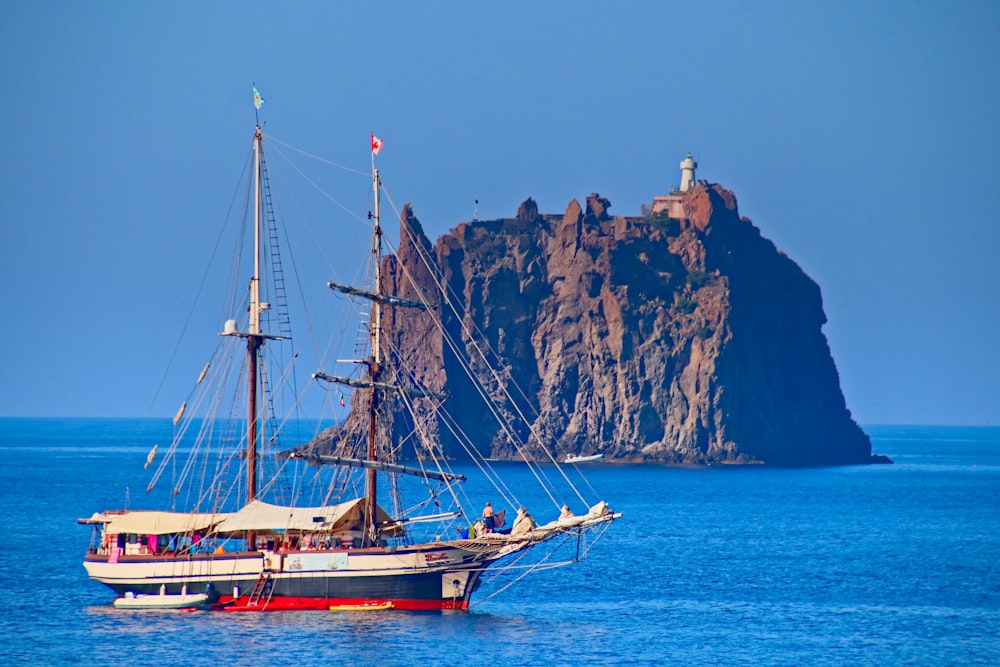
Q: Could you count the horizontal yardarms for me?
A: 3